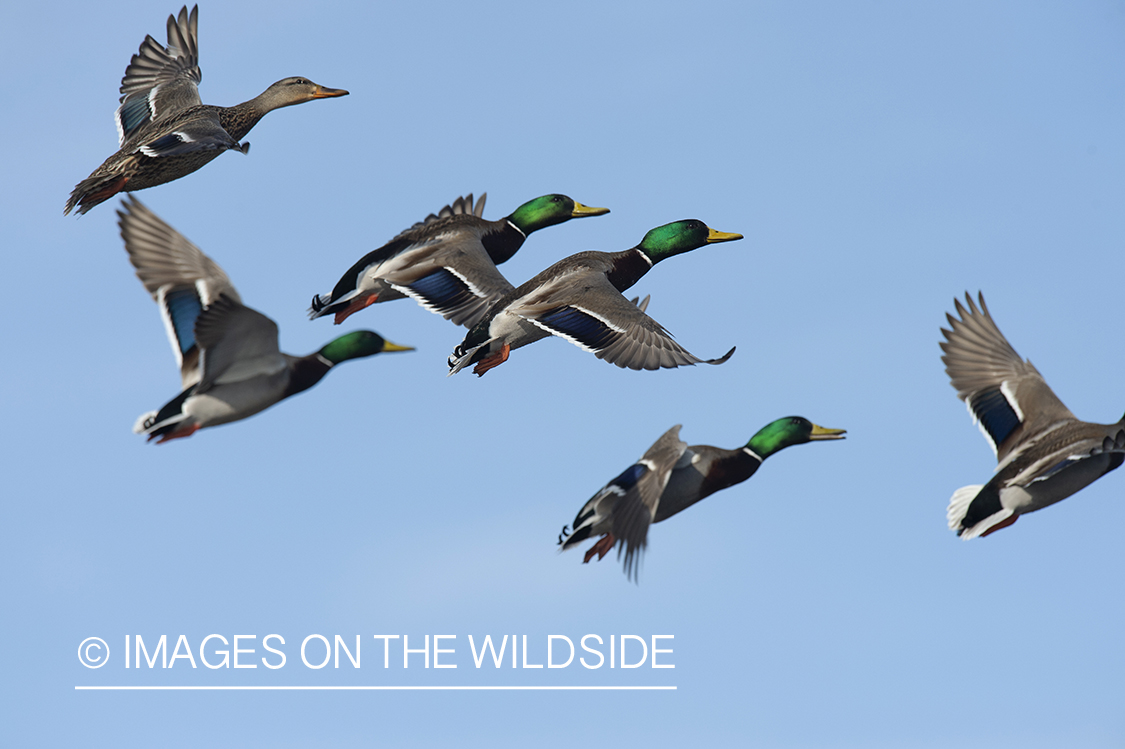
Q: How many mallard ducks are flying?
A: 6